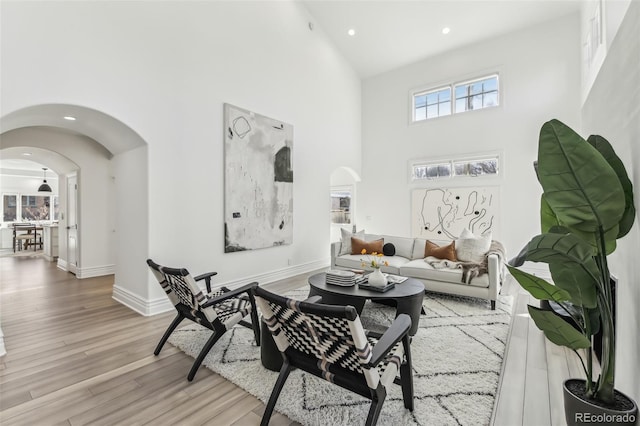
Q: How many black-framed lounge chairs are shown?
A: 2